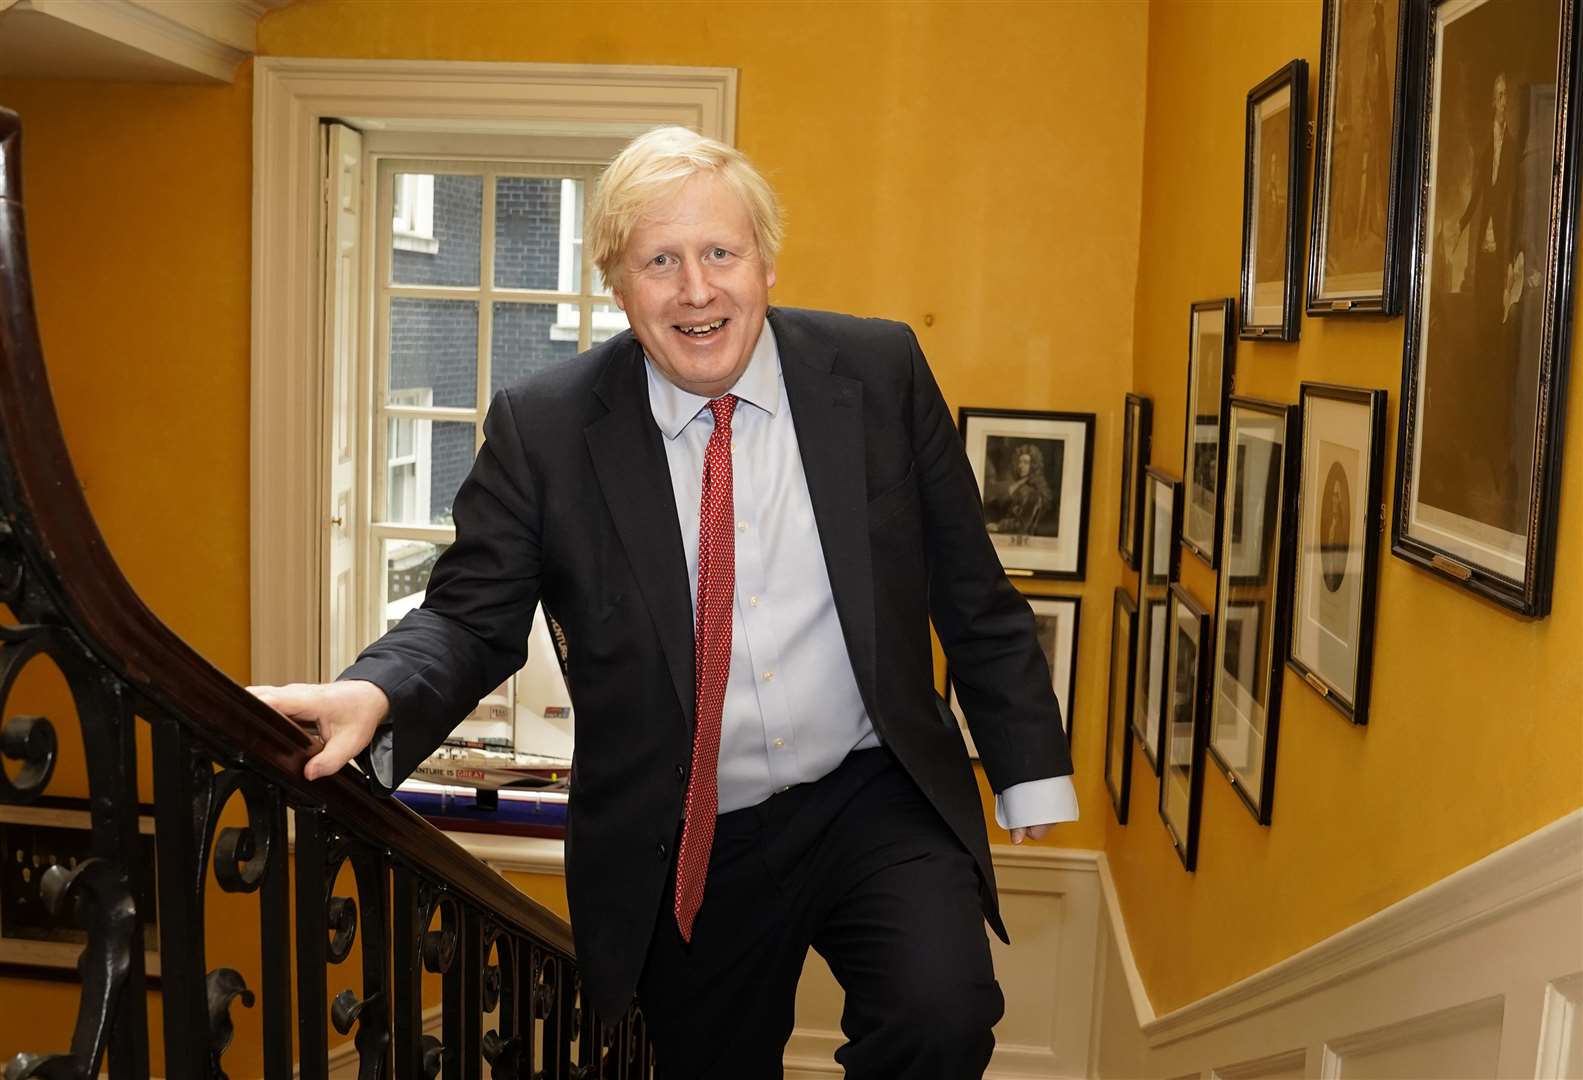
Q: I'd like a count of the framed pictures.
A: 13